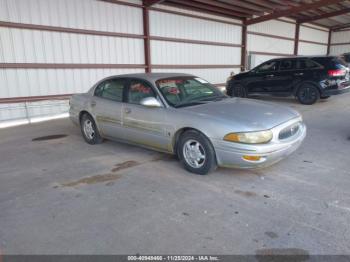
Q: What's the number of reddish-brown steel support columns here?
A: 4